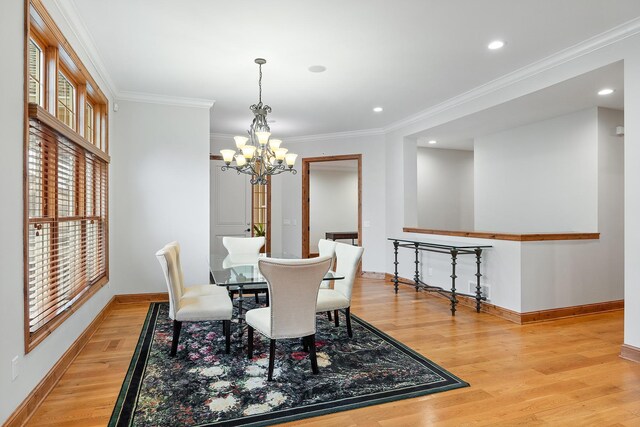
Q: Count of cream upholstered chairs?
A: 6